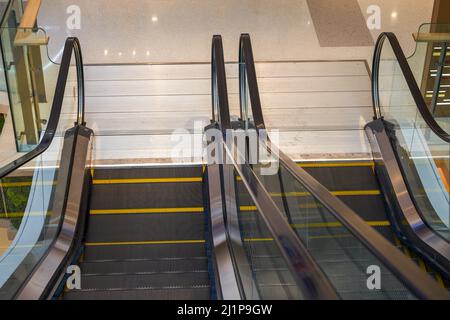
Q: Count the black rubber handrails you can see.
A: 4